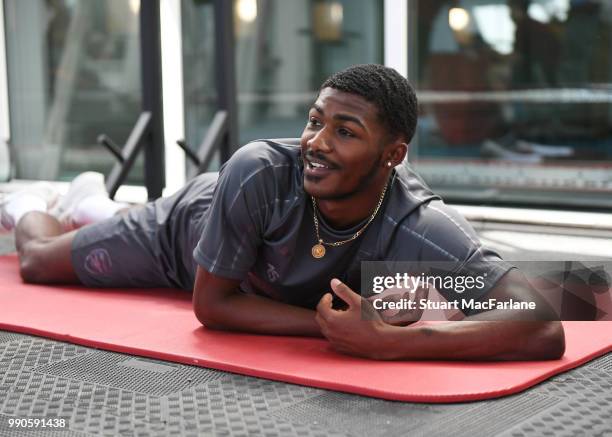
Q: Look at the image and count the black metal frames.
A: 2